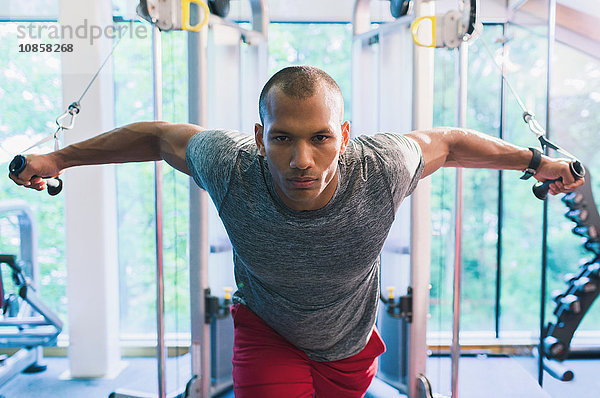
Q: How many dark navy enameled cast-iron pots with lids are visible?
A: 0